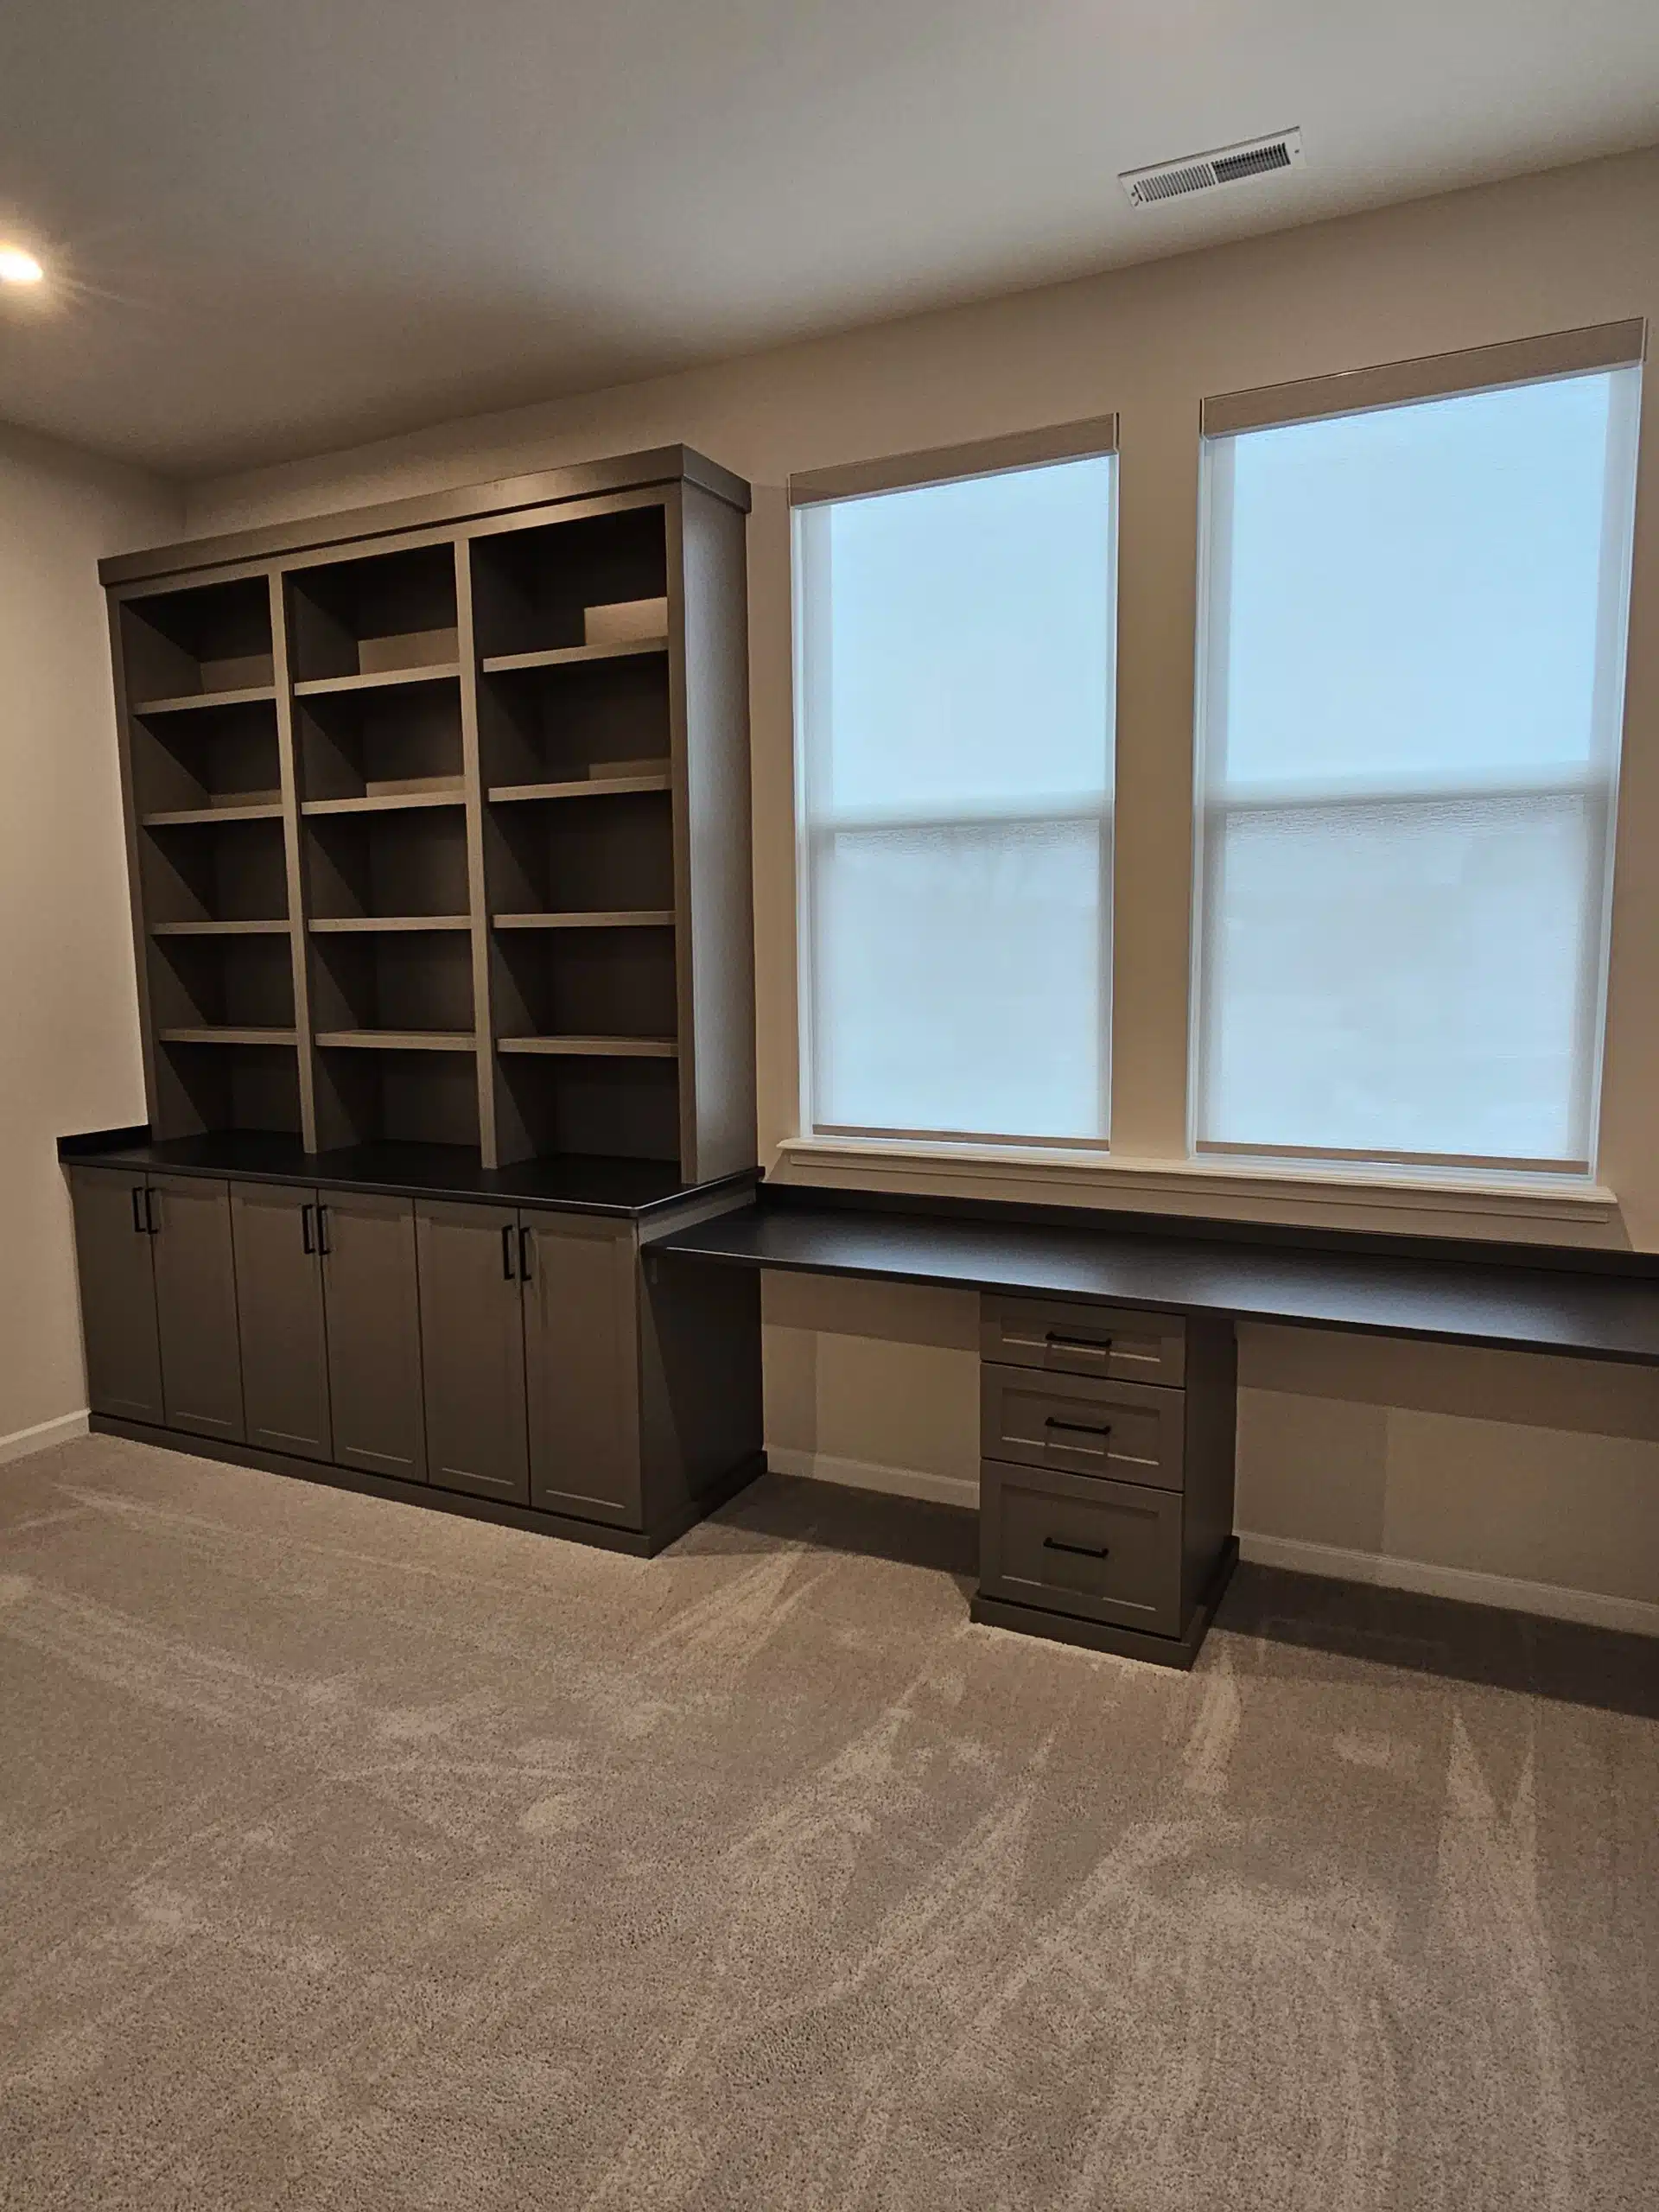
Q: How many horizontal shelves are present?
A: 12